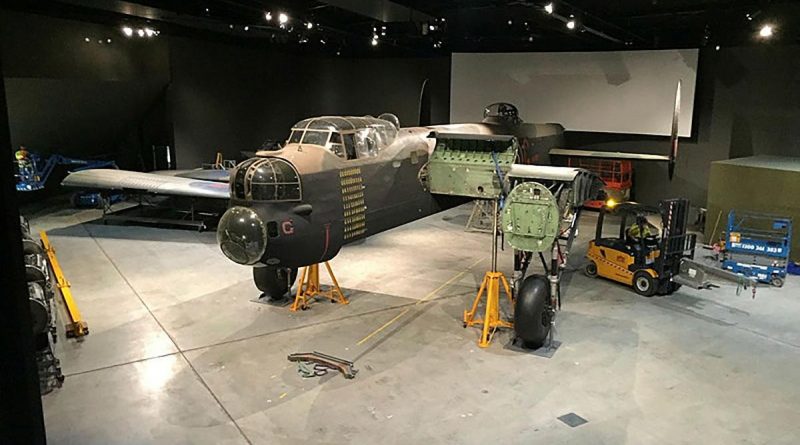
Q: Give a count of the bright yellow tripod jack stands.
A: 2